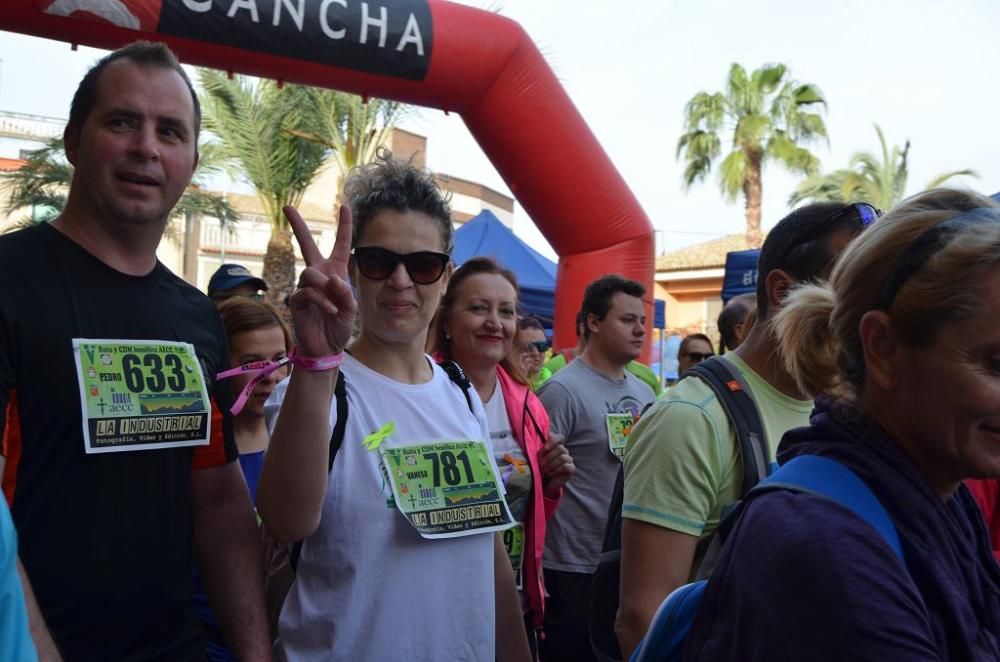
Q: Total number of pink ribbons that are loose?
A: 2